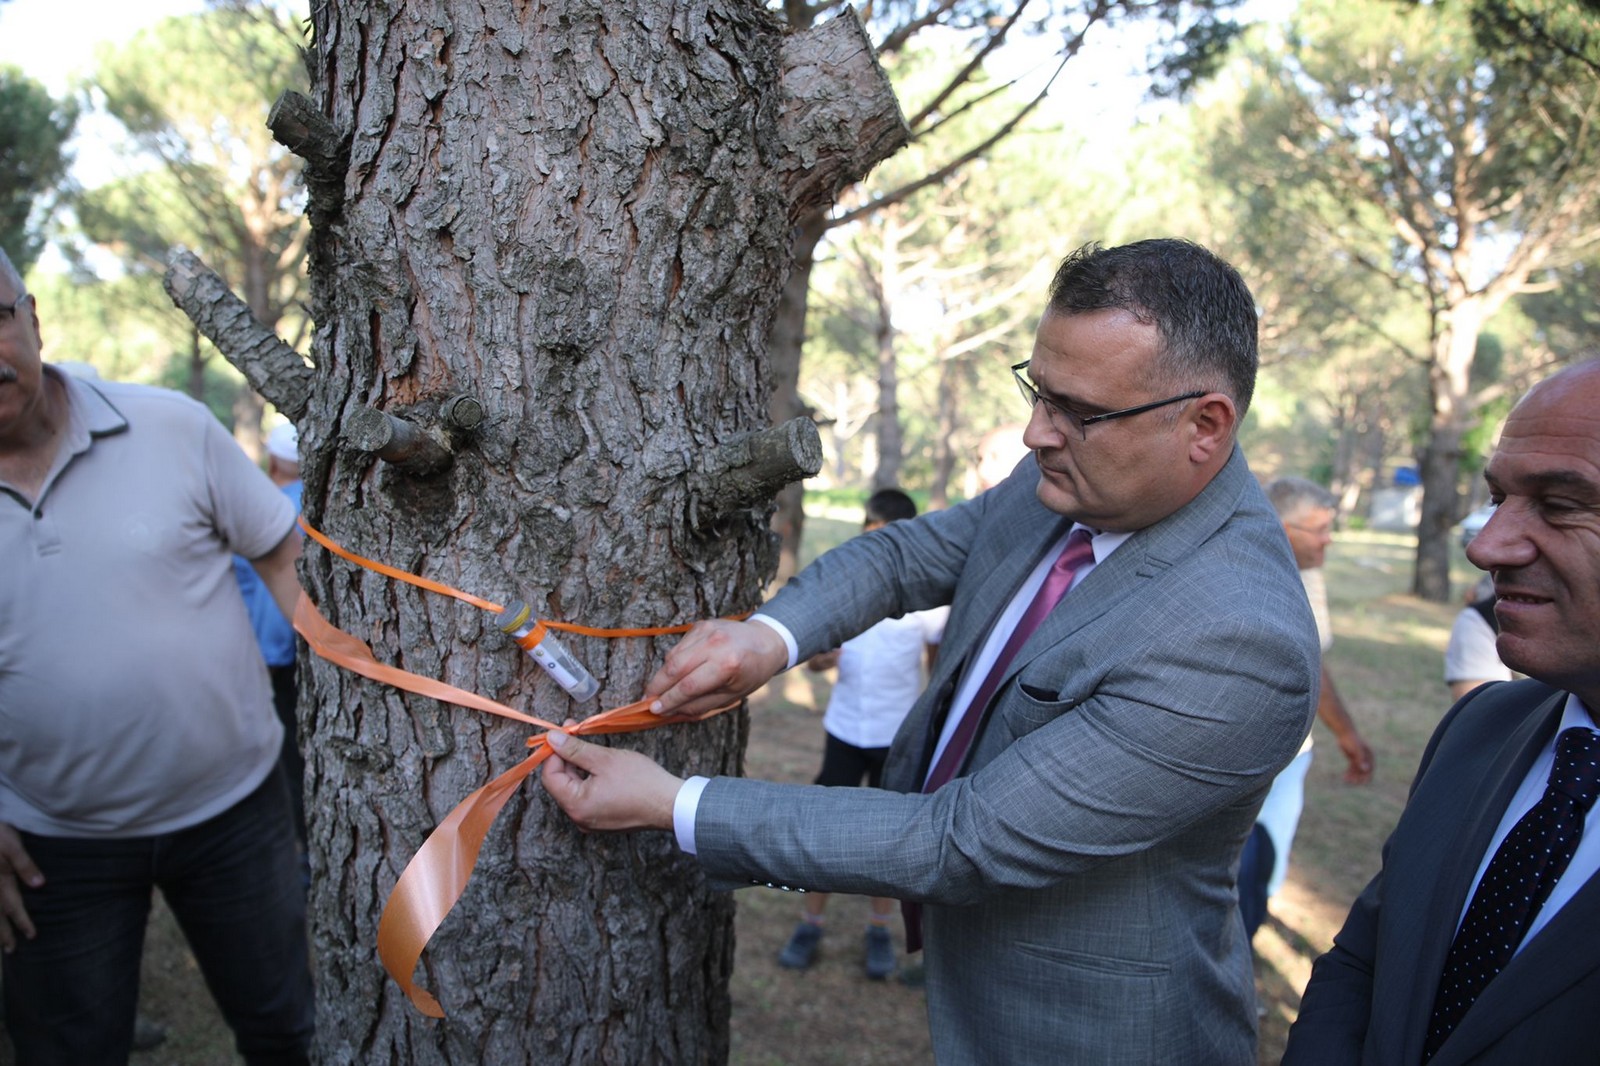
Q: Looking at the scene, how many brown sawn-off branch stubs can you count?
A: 6